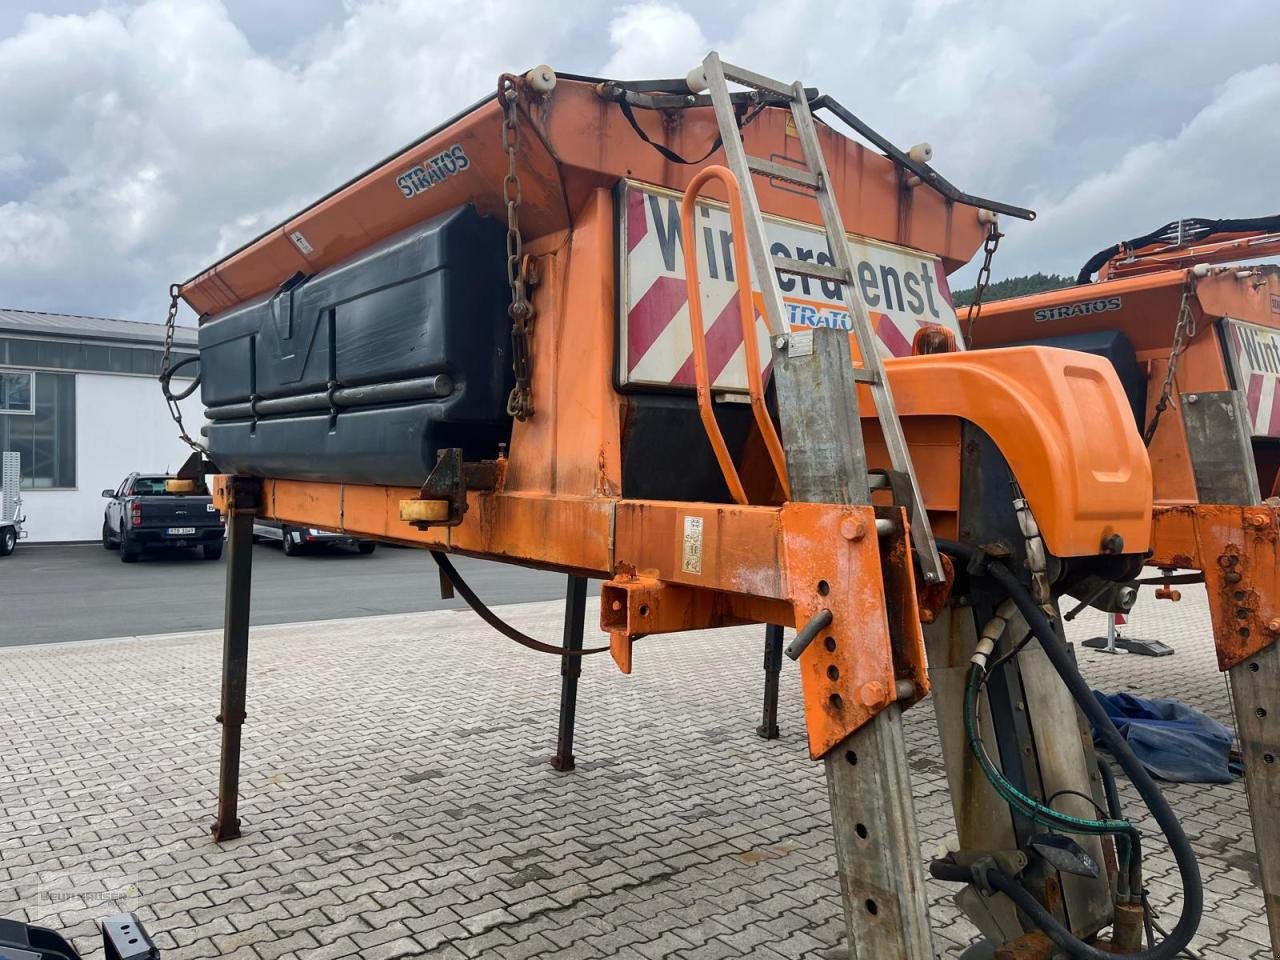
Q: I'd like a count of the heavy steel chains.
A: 4